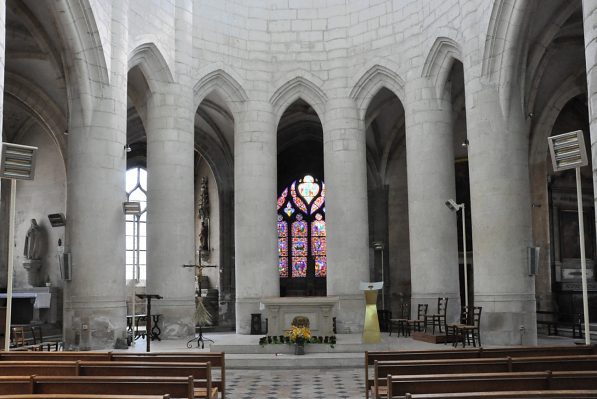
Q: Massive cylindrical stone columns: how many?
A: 6